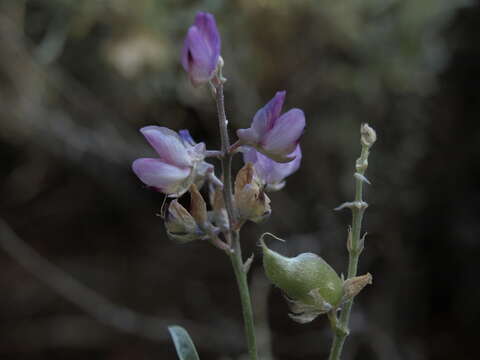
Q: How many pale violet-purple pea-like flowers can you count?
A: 4